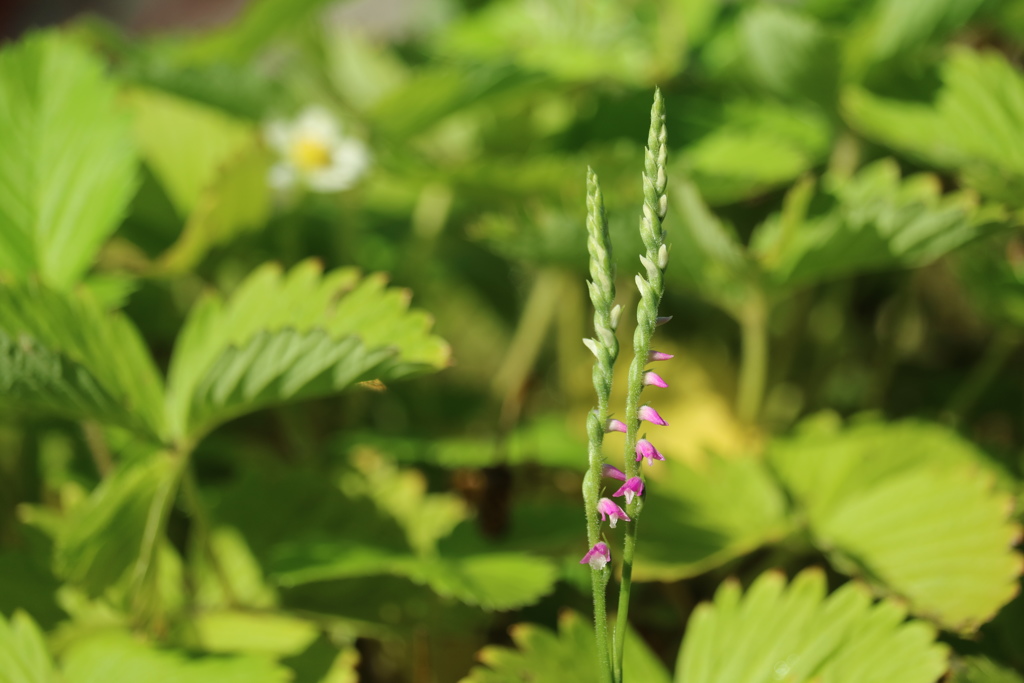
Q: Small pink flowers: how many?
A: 9